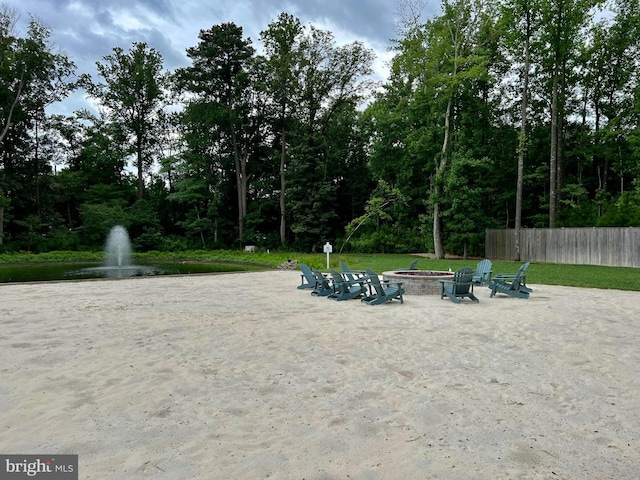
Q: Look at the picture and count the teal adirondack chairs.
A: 9